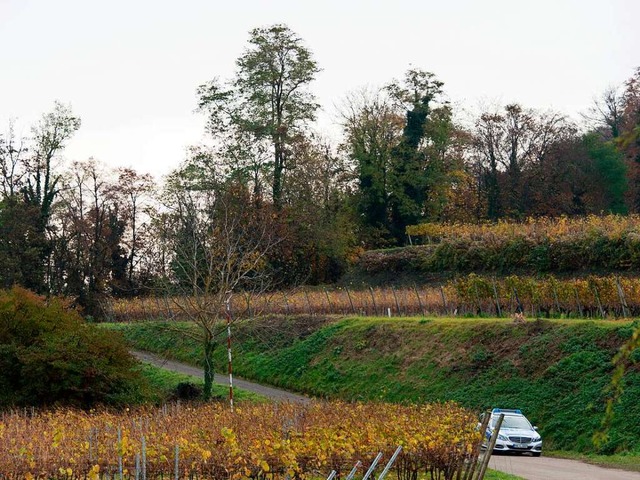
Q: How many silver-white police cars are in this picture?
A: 1